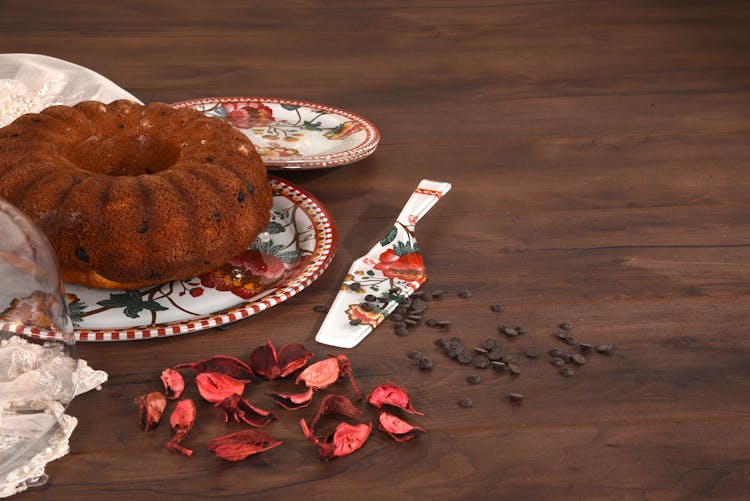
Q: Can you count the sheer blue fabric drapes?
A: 0